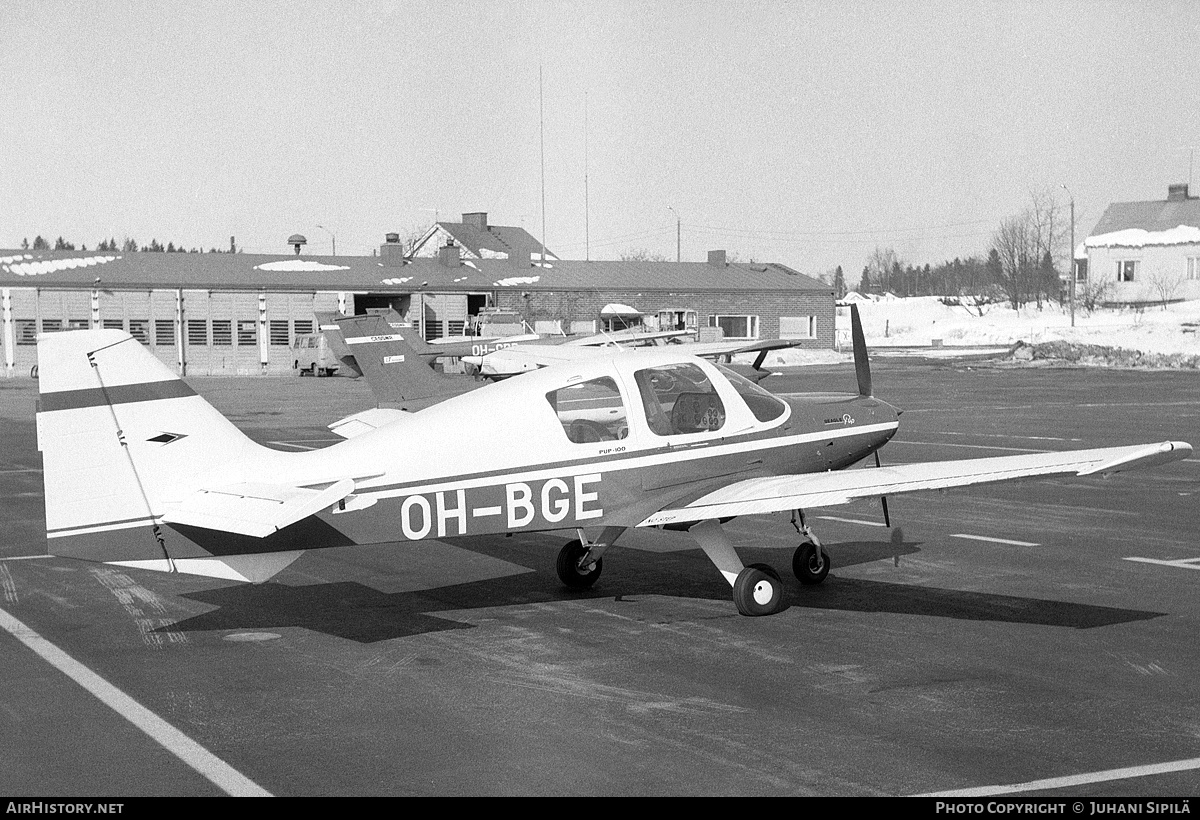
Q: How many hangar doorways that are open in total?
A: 2